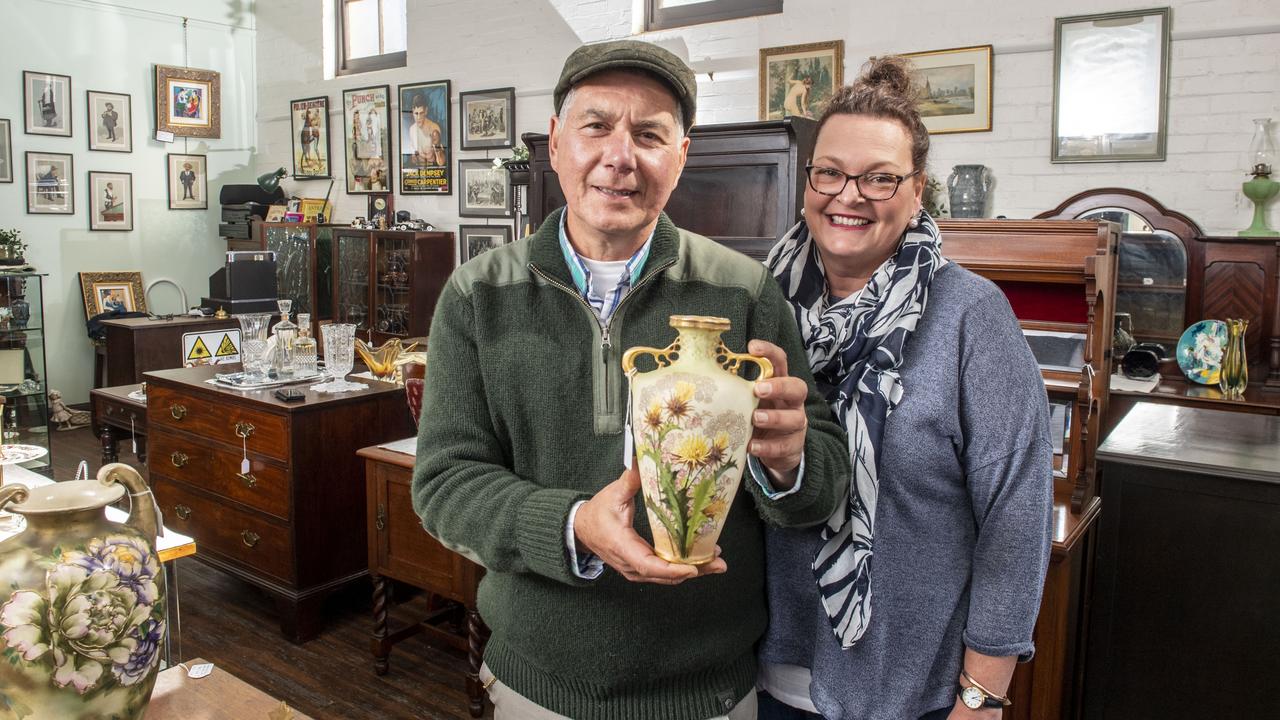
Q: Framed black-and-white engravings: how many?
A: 3